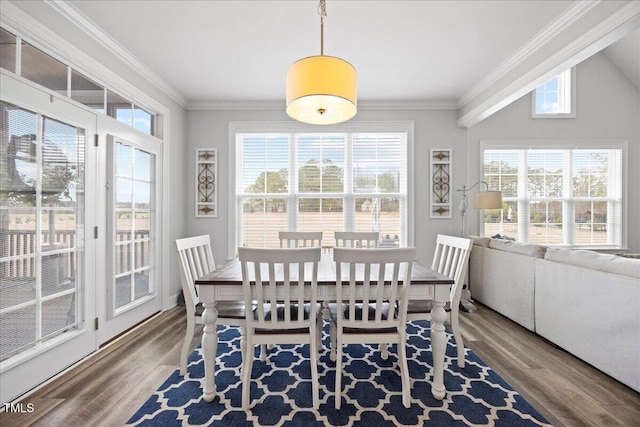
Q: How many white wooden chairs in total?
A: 6